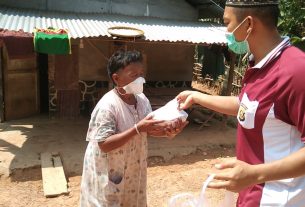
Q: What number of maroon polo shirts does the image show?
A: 1